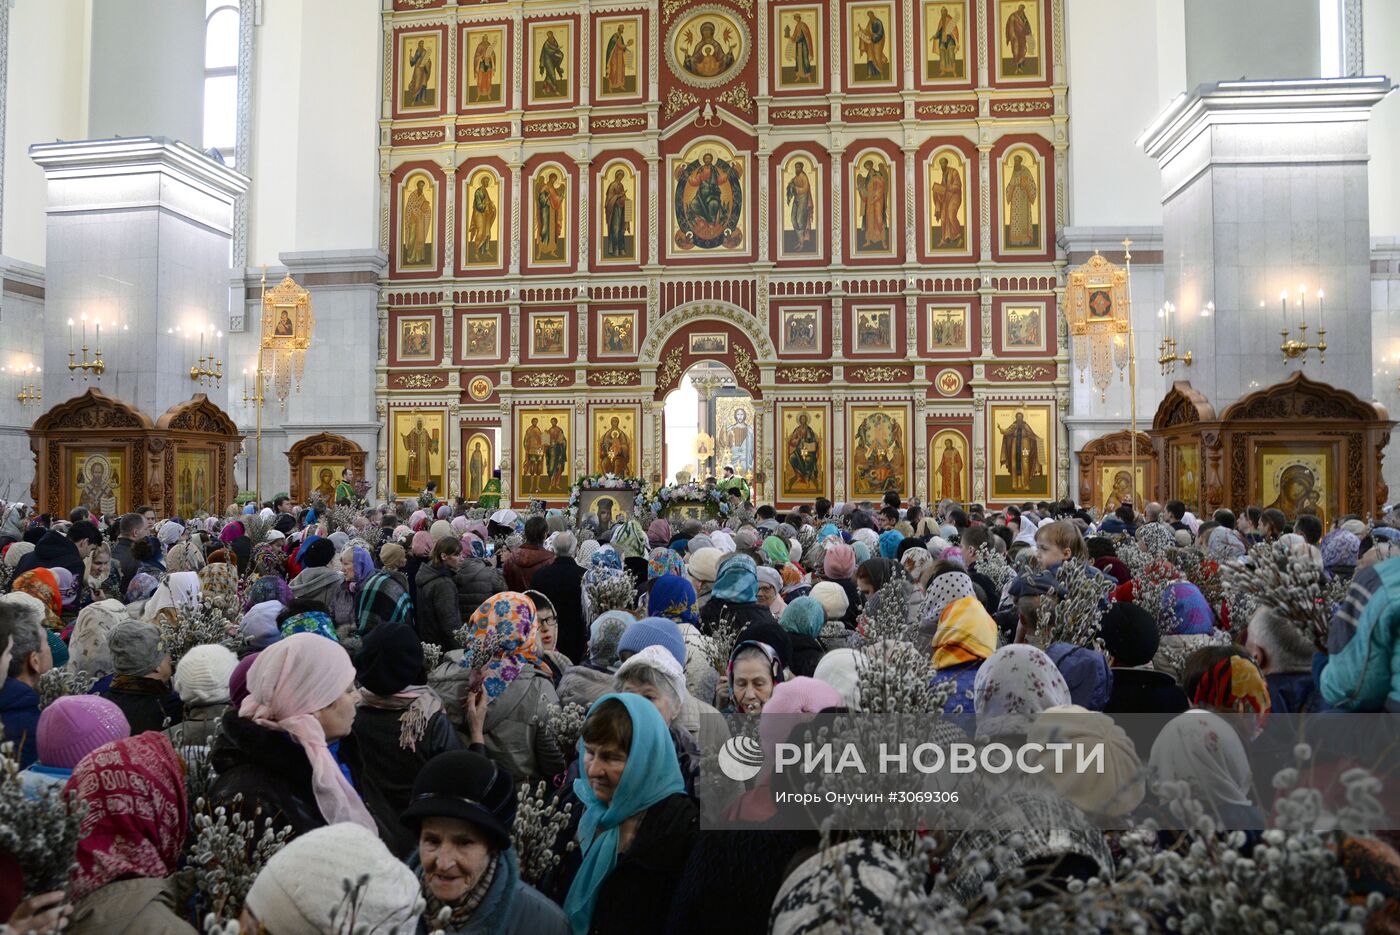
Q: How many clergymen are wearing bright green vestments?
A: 3